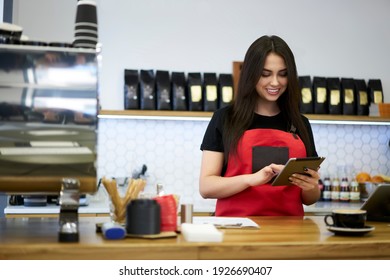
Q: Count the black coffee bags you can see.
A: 13